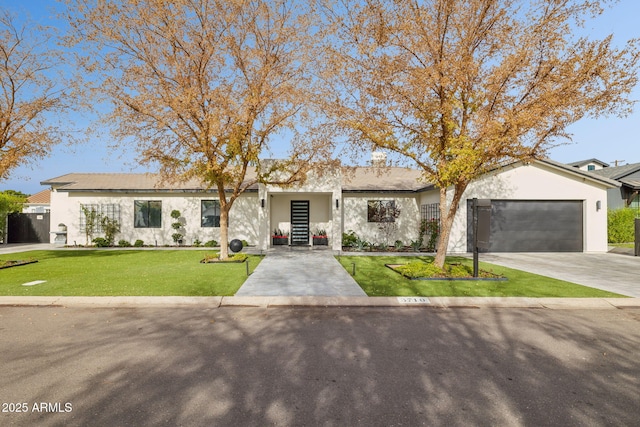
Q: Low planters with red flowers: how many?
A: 2